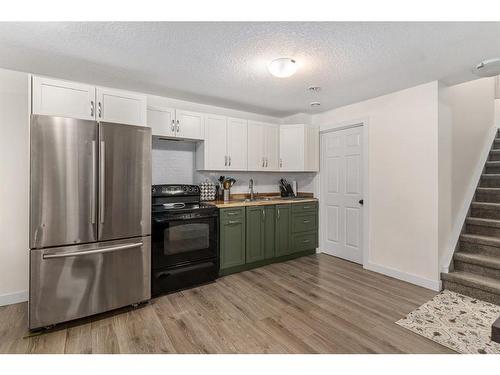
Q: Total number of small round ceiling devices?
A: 2